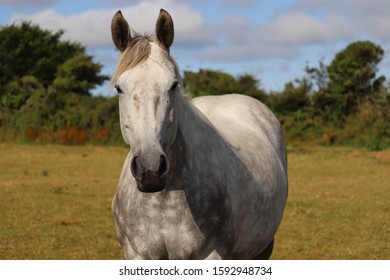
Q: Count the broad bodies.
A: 1